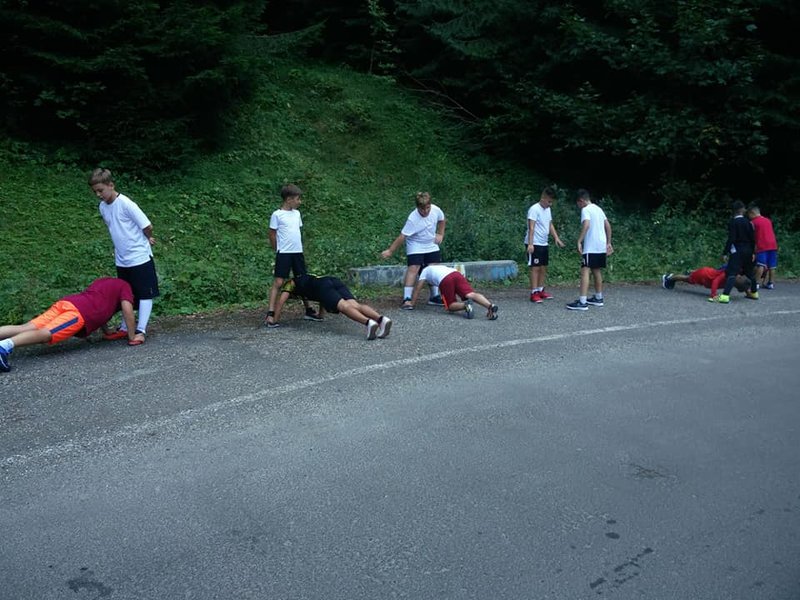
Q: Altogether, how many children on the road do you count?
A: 11